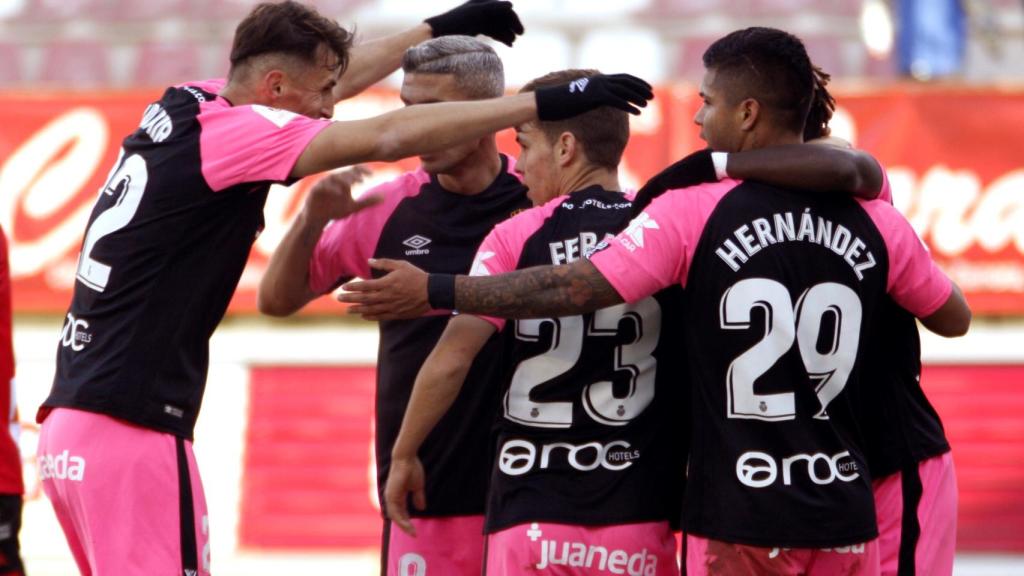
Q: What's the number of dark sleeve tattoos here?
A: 1